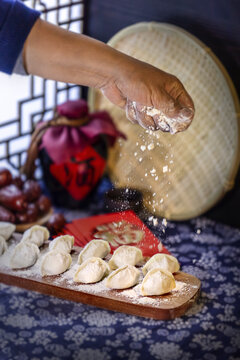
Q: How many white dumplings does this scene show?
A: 12